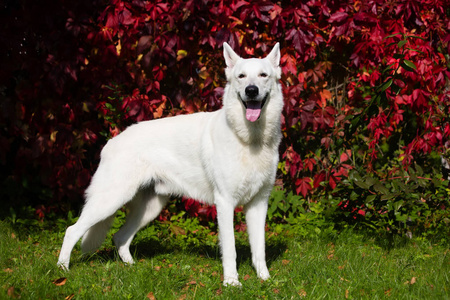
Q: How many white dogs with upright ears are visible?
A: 1